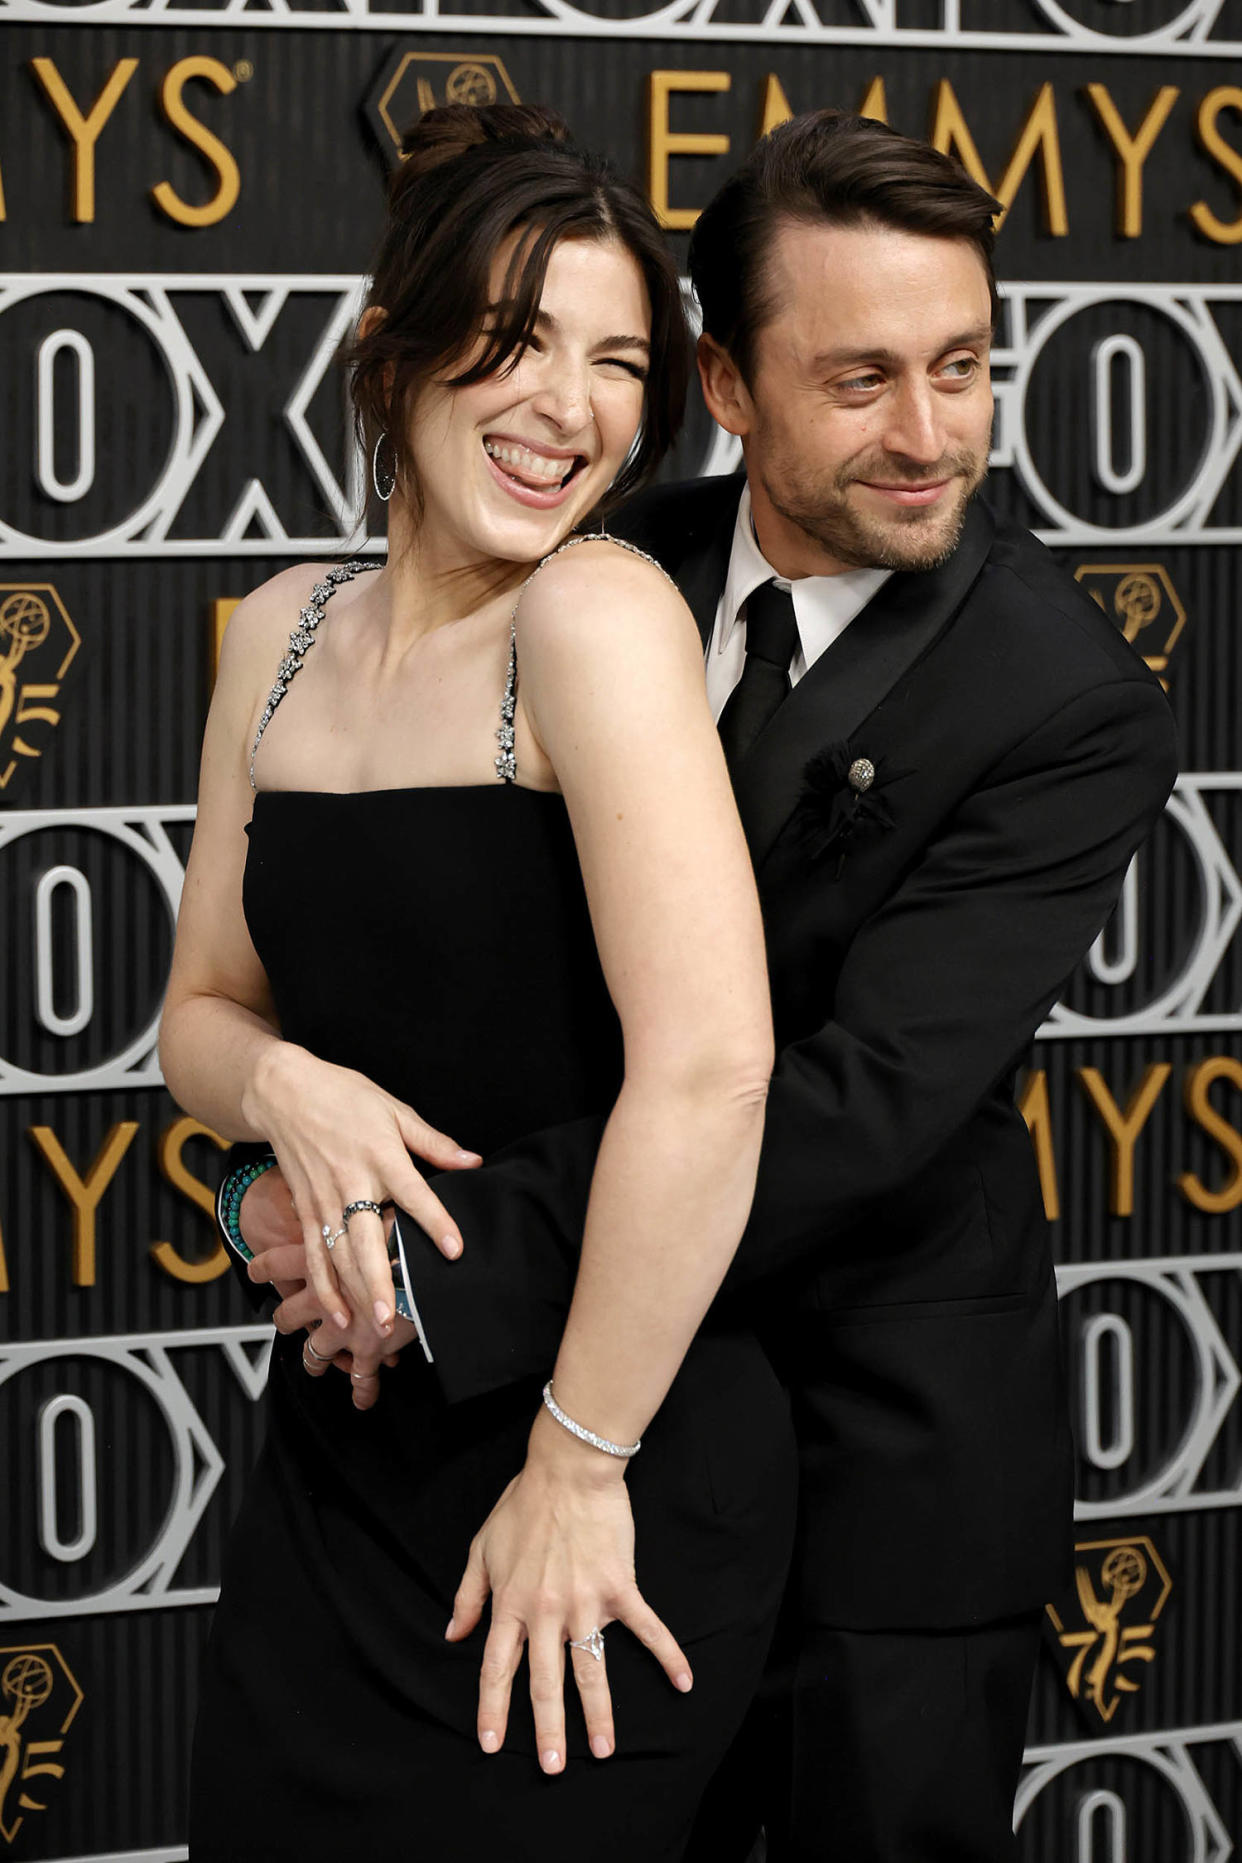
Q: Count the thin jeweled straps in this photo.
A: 2